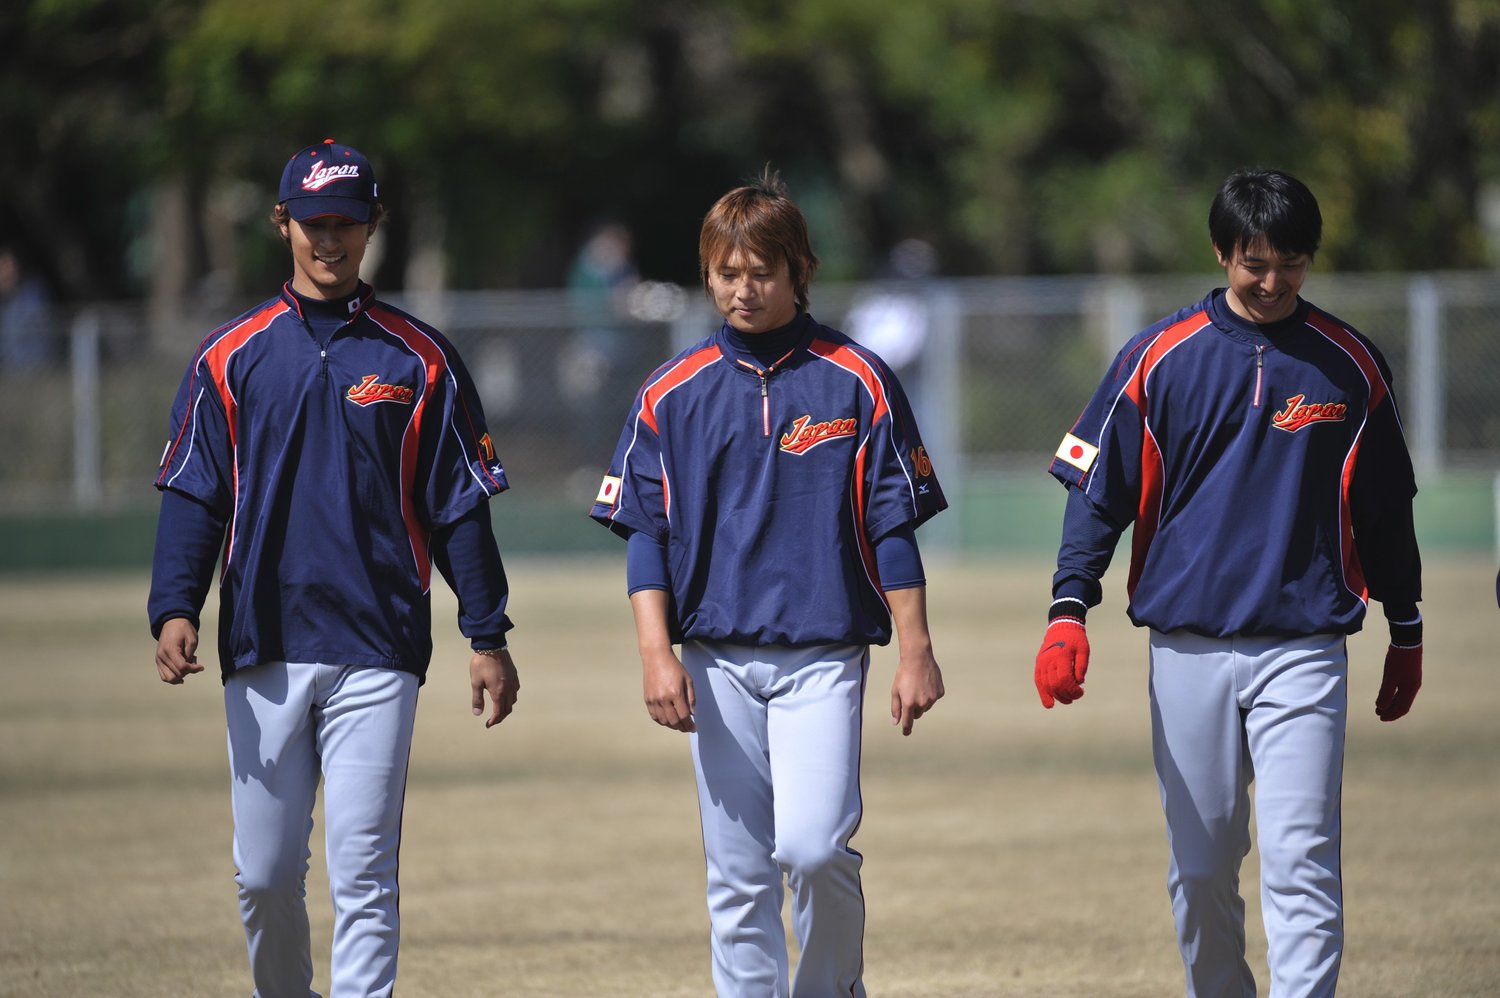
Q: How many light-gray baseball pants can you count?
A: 3